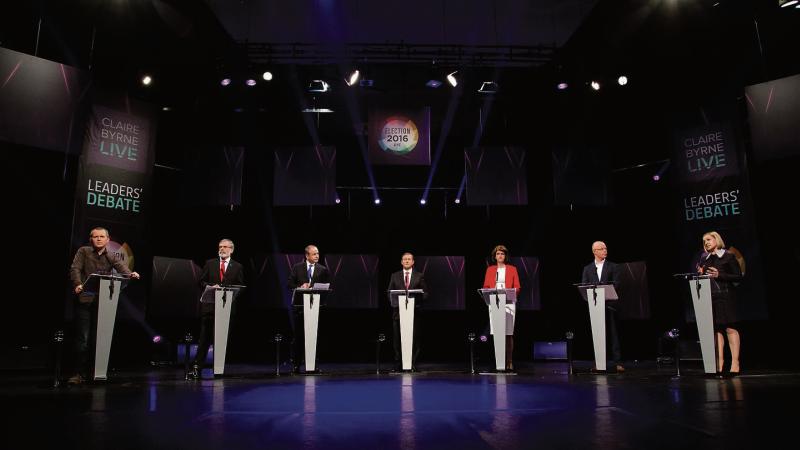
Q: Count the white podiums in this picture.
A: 7